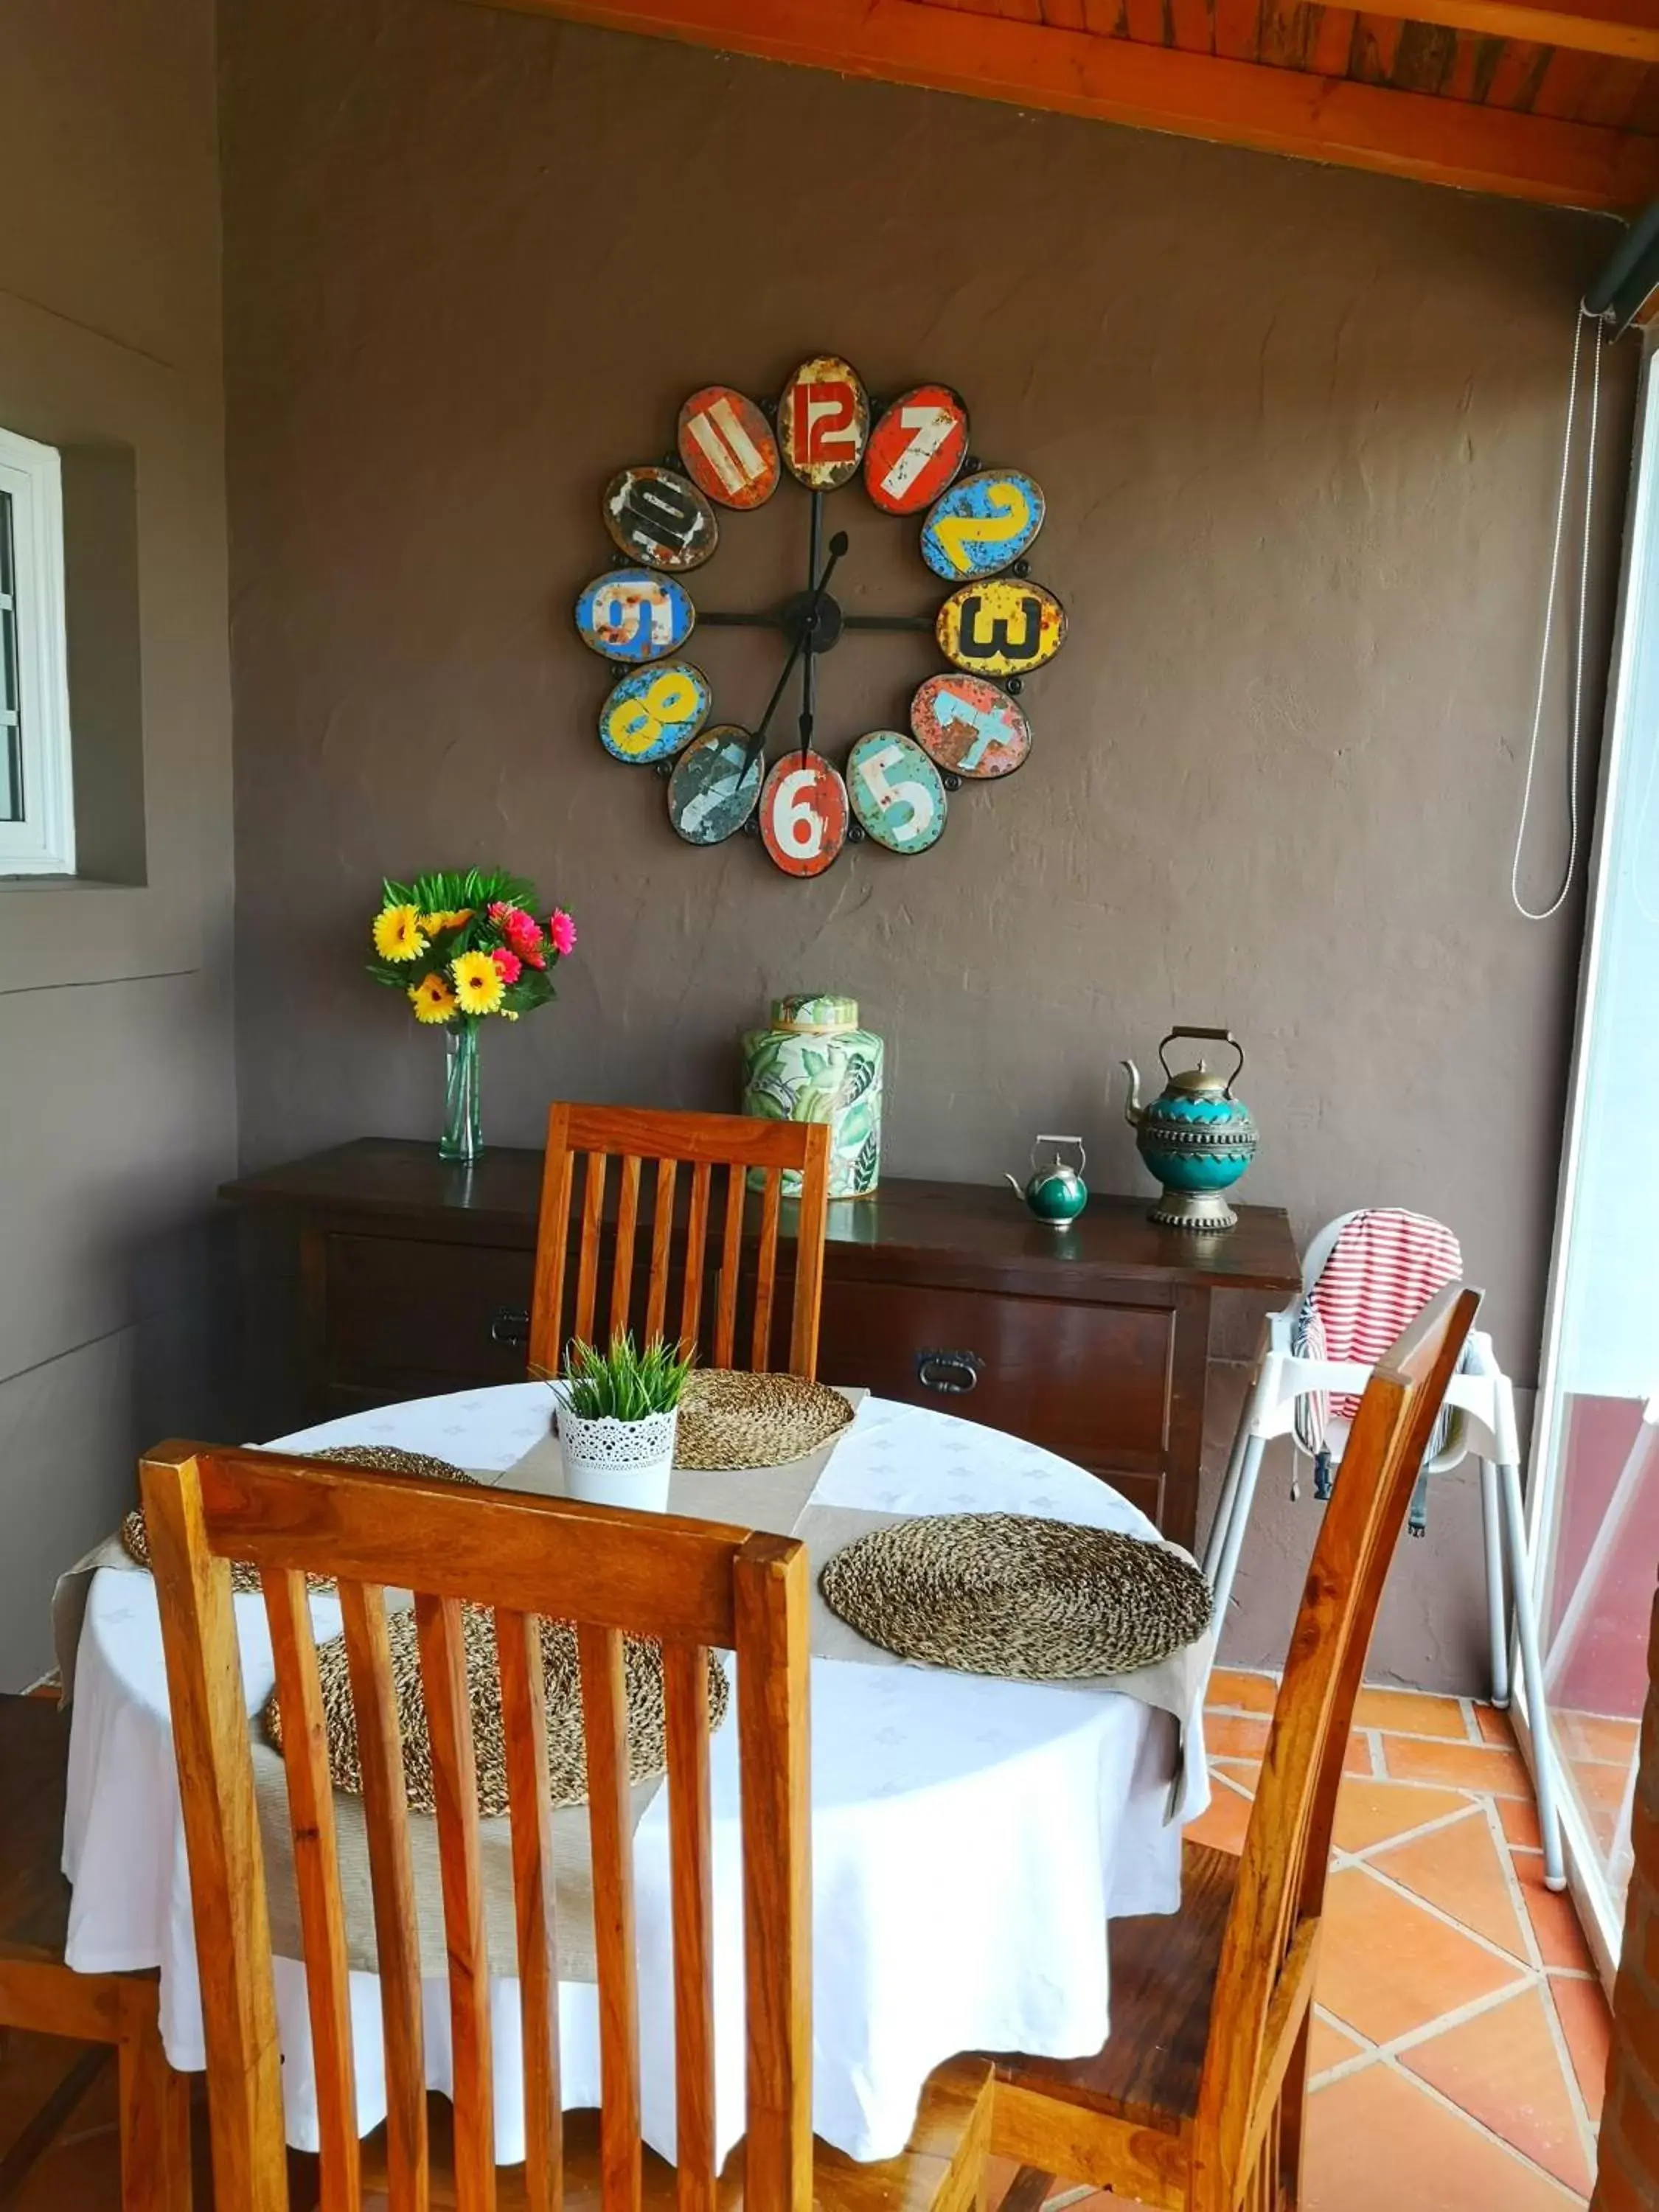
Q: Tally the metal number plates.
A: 12